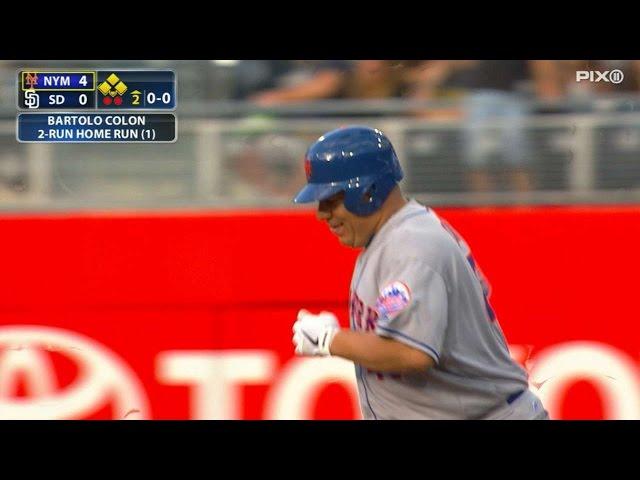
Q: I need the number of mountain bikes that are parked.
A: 0